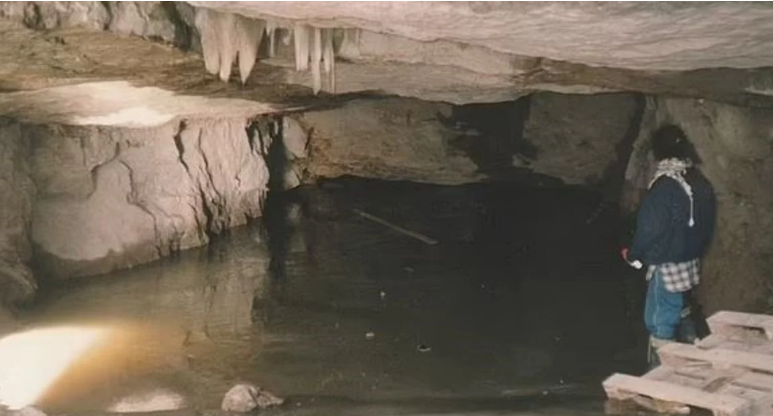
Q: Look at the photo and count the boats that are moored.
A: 0